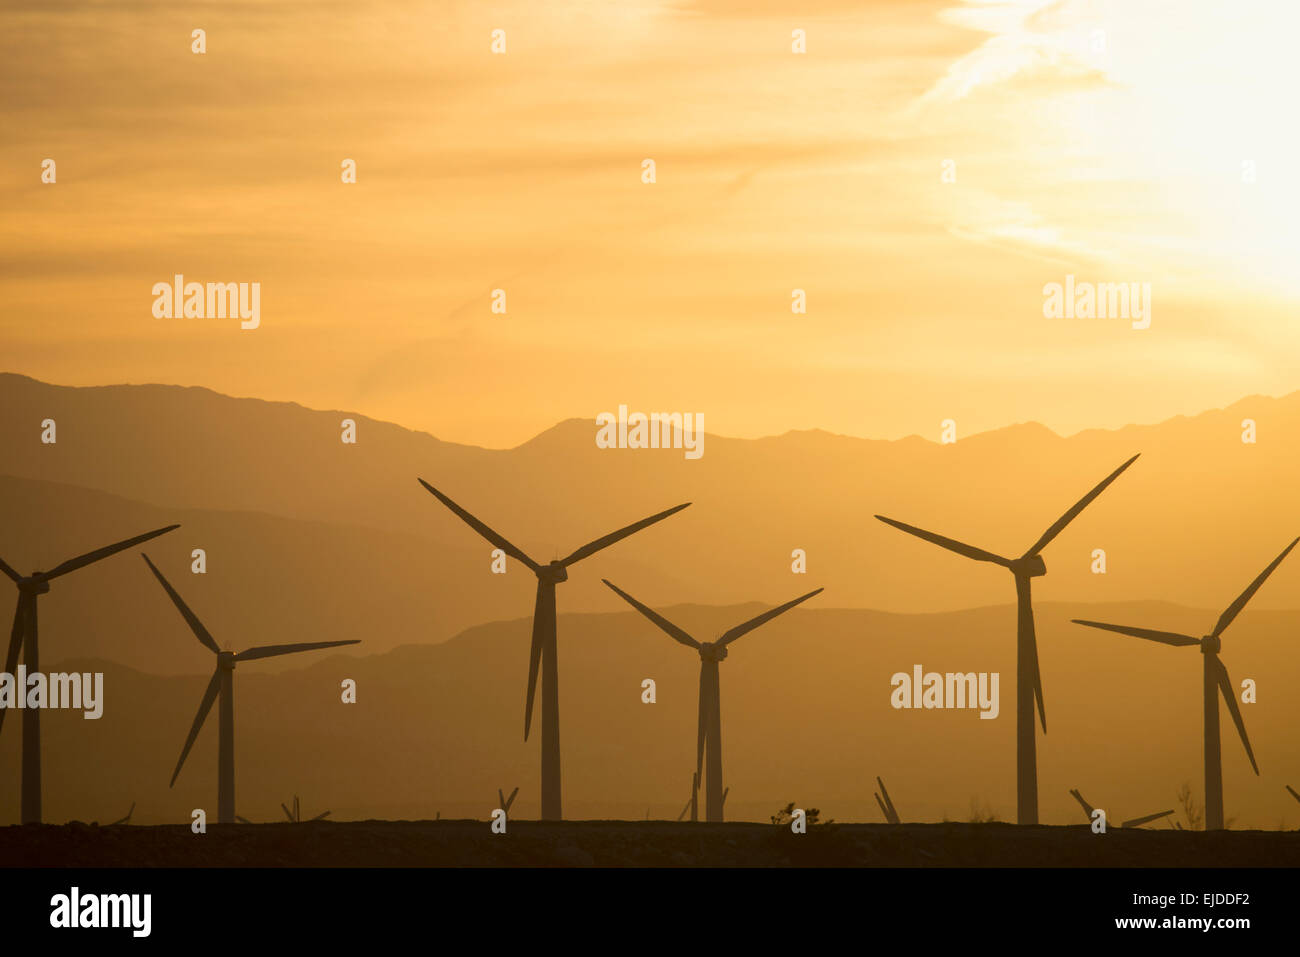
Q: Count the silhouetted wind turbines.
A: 6